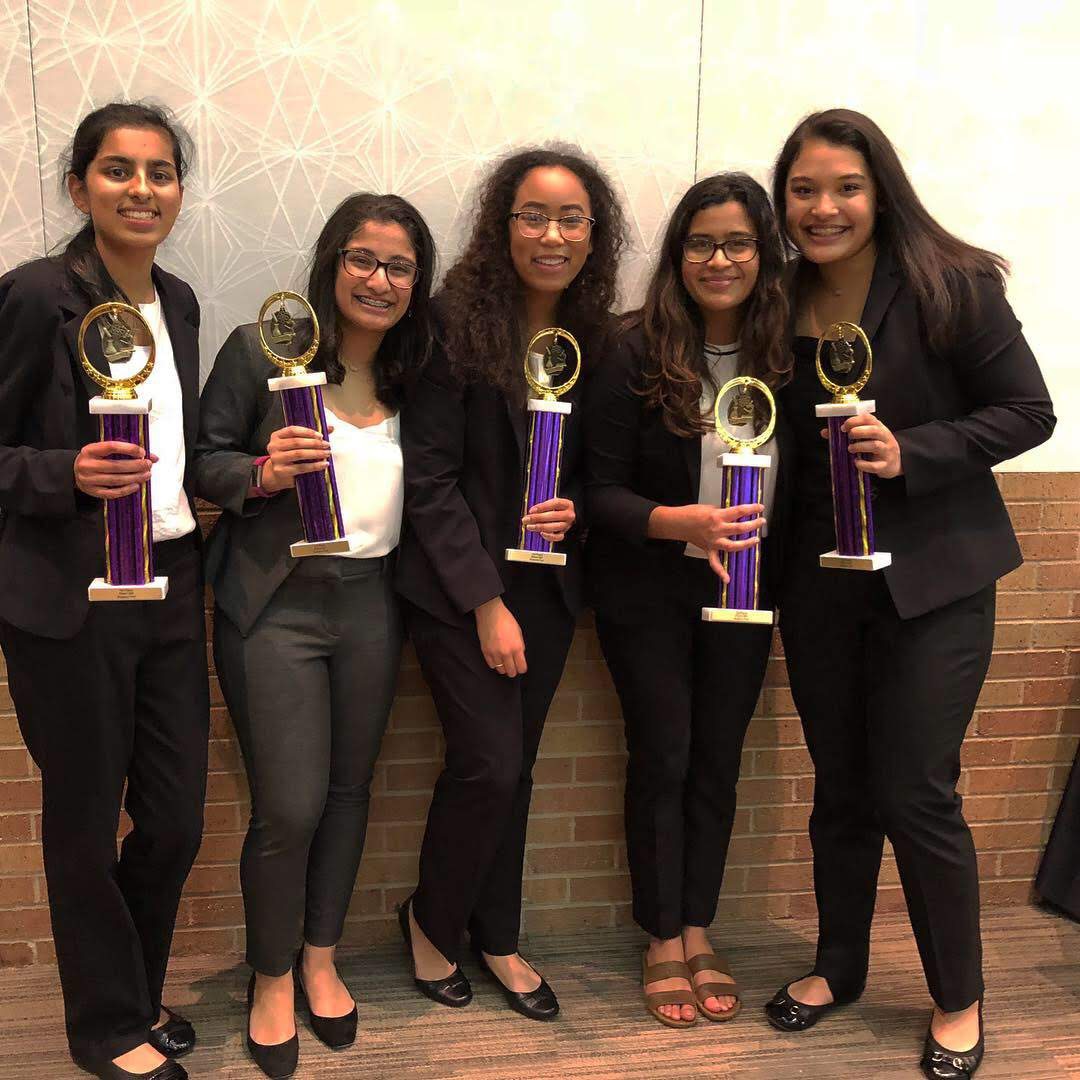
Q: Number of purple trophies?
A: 5